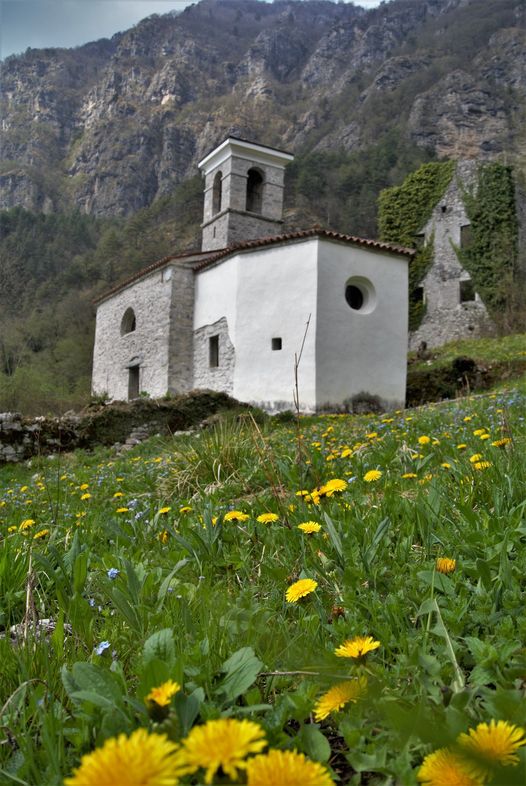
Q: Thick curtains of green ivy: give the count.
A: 2